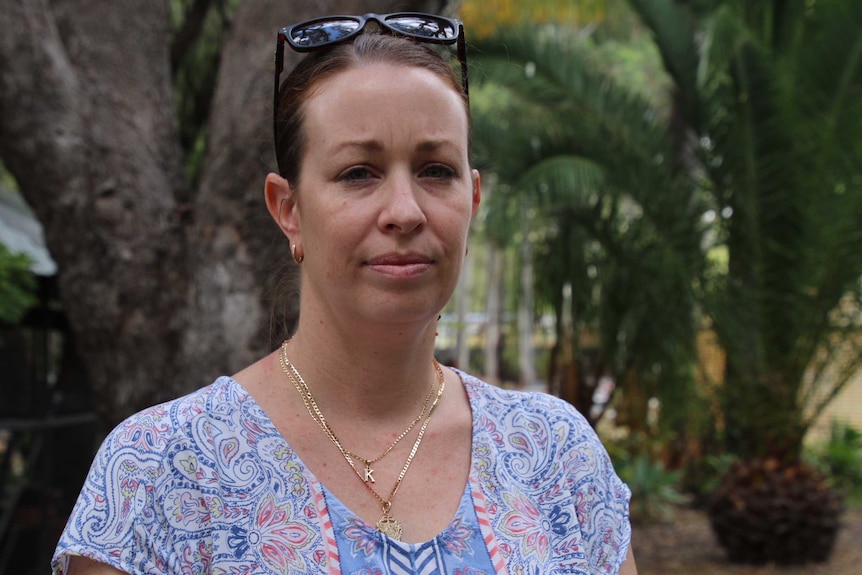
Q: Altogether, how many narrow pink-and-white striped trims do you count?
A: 2